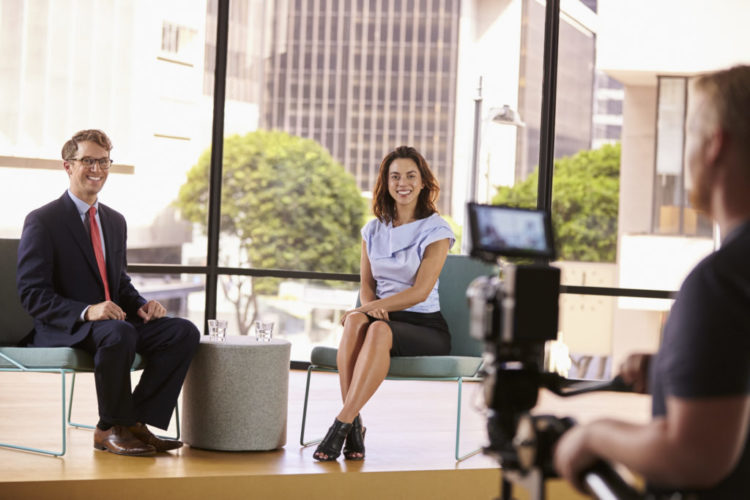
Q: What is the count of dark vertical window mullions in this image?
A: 2